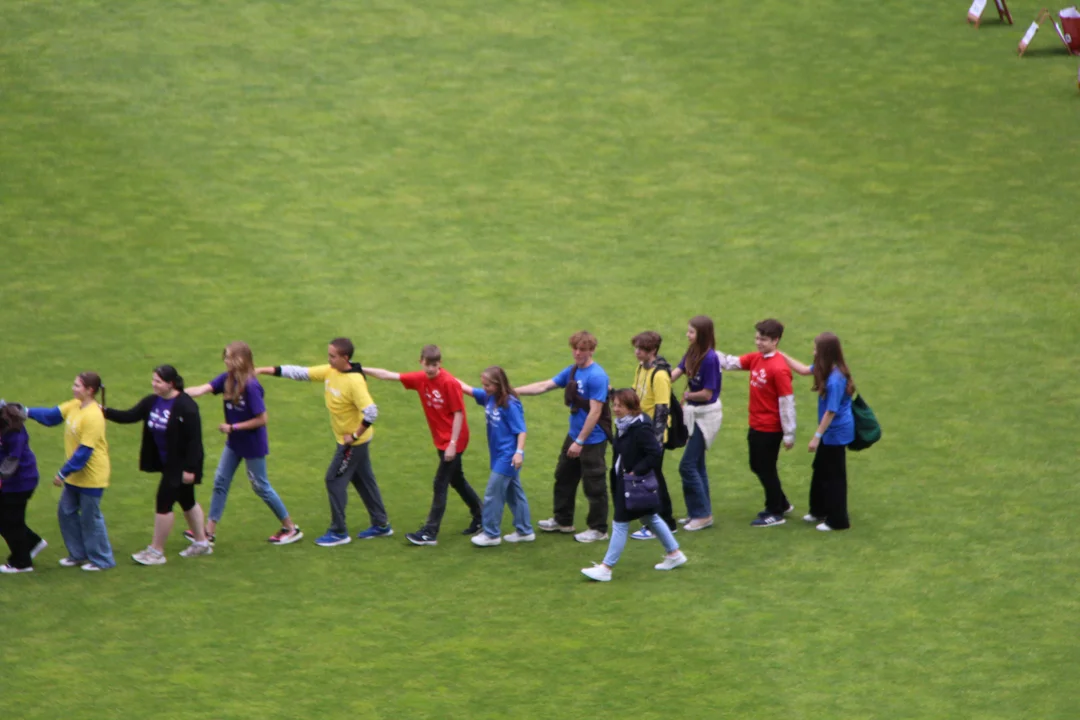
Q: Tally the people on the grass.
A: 13